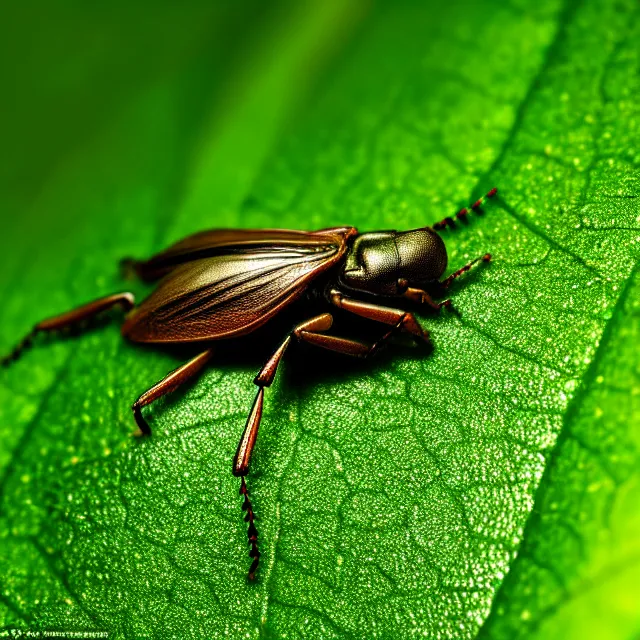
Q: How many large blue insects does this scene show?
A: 0